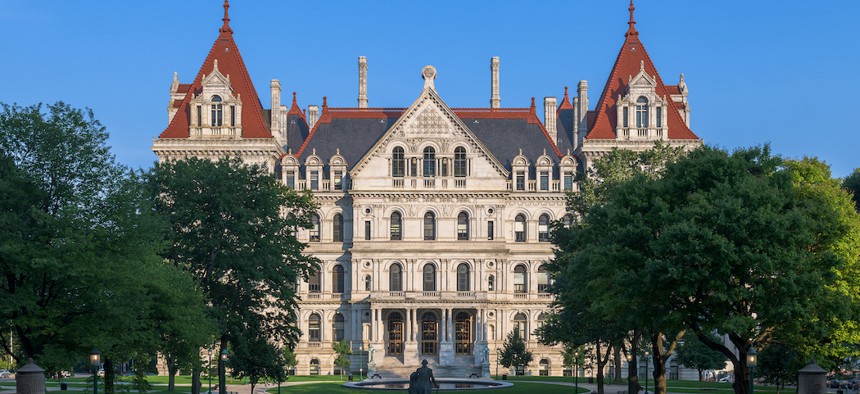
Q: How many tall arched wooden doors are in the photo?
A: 3